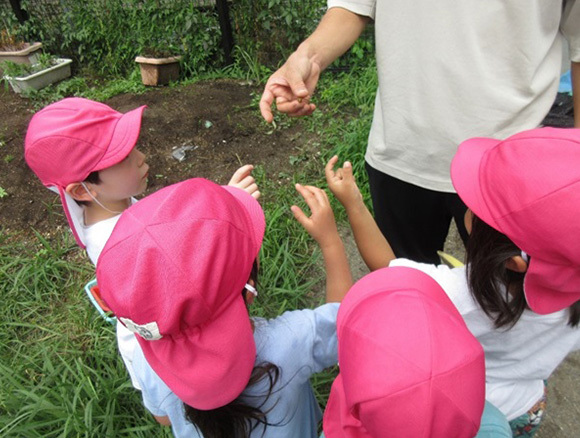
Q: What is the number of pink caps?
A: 4